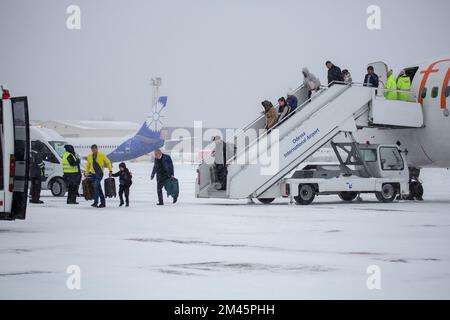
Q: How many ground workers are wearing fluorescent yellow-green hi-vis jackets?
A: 3